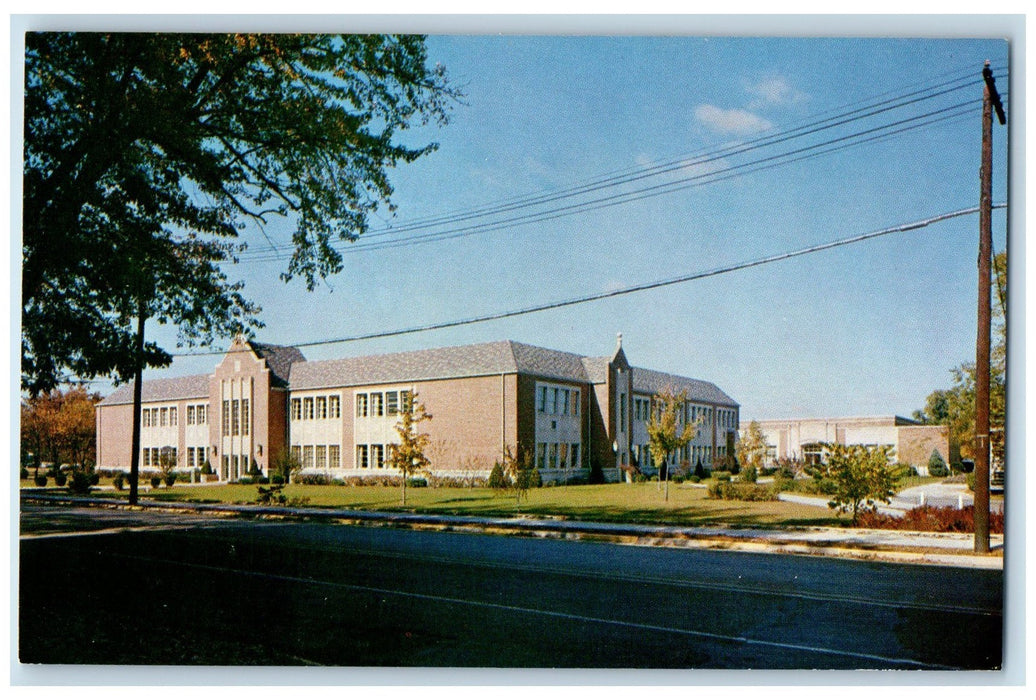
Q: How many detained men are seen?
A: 0